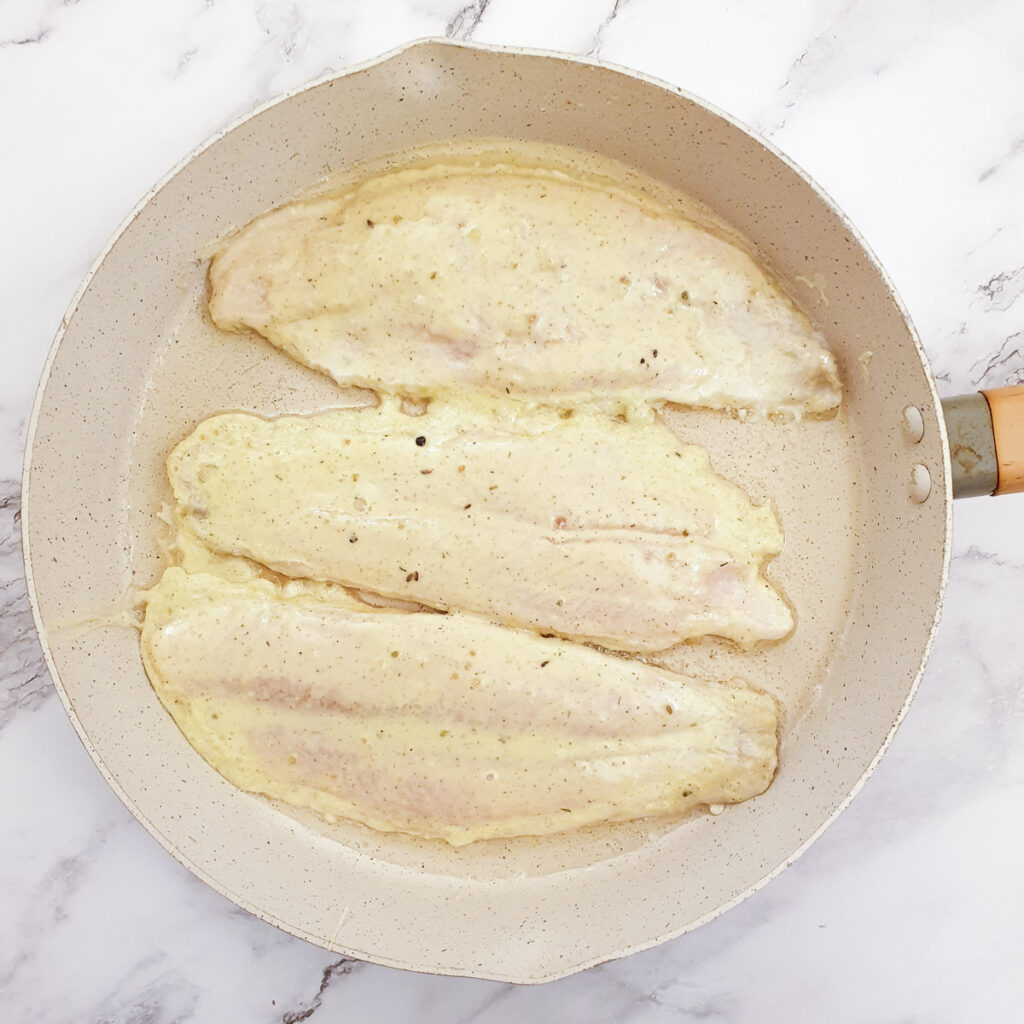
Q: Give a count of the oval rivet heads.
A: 2